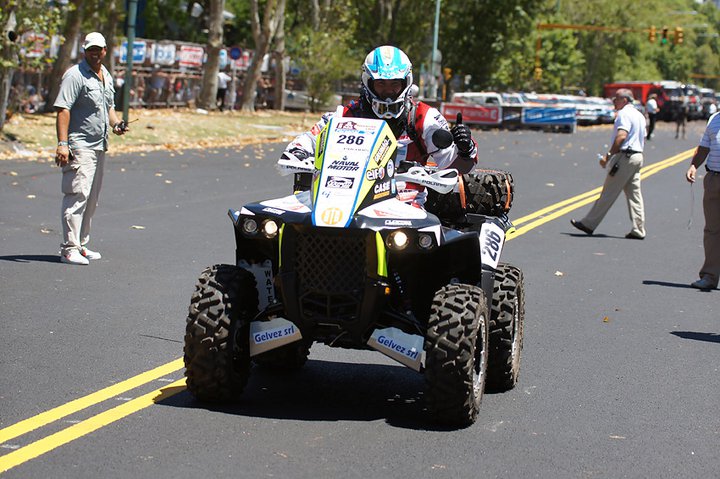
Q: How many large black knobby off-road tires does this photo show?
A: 5